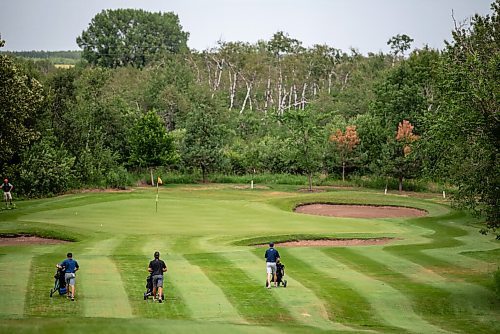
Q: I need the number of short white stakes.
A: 3